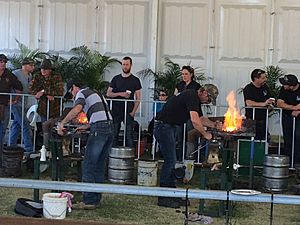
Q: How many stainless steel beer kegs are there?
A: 2